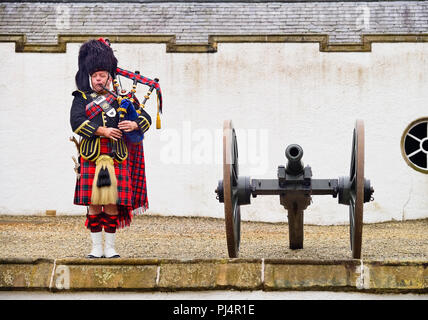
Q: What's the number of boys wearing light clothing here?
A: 0